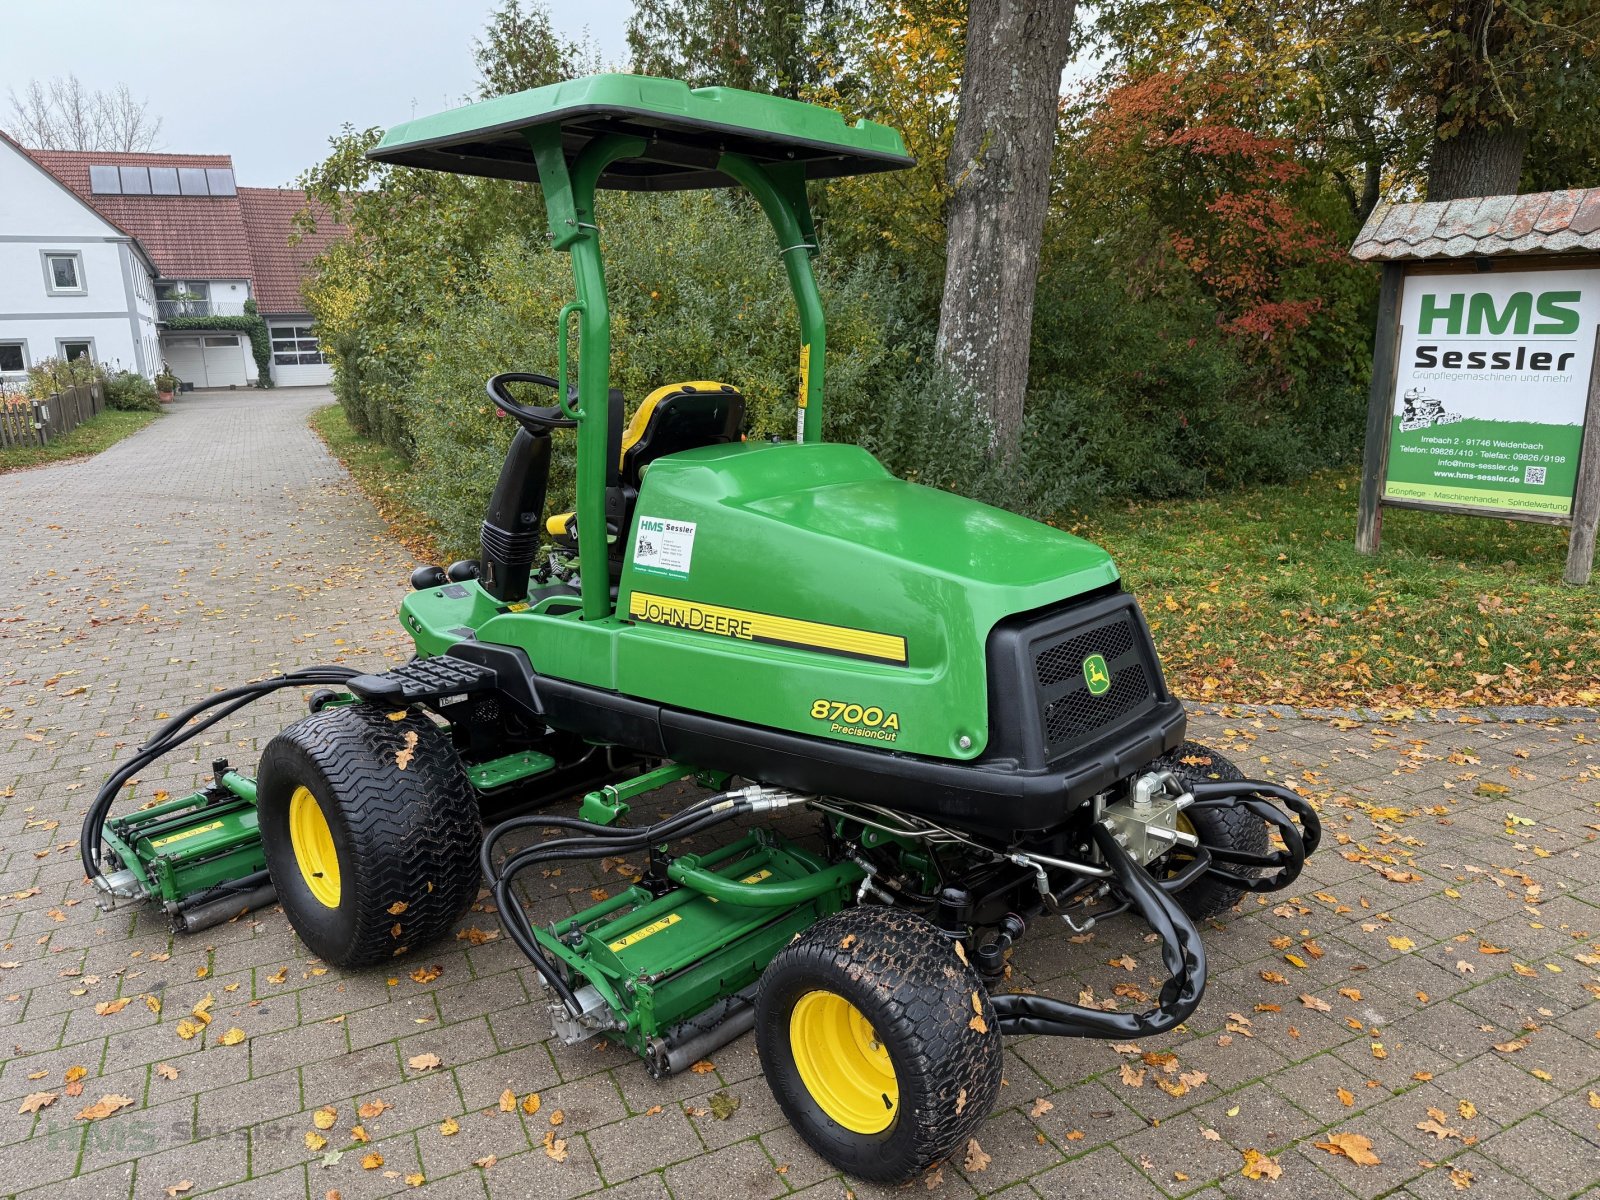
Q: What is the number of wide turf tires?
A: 3